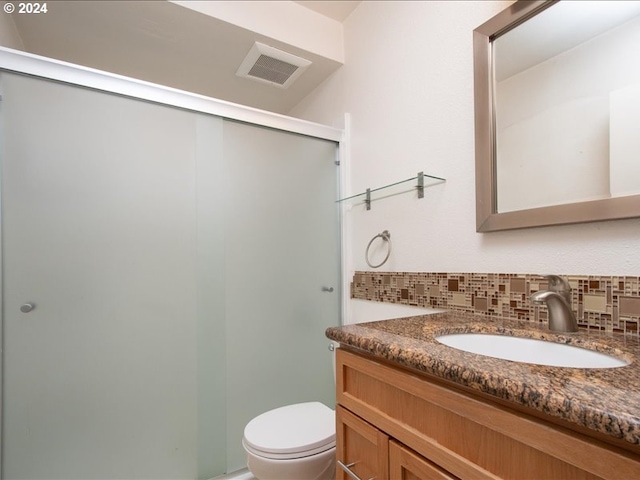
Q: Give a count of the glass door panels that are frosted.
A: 2